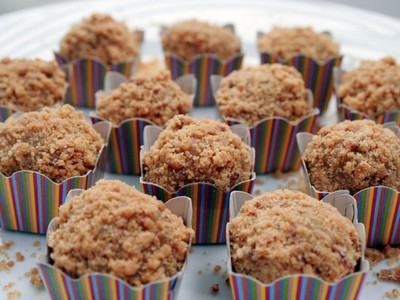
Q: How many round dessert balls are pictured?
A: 12